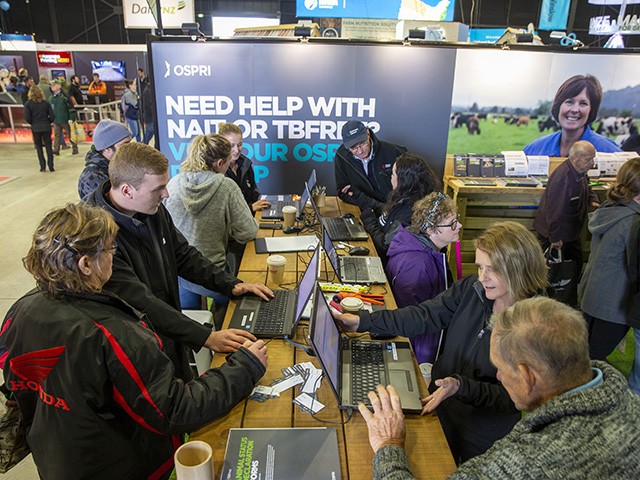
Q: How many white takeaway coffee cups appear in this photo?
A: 3